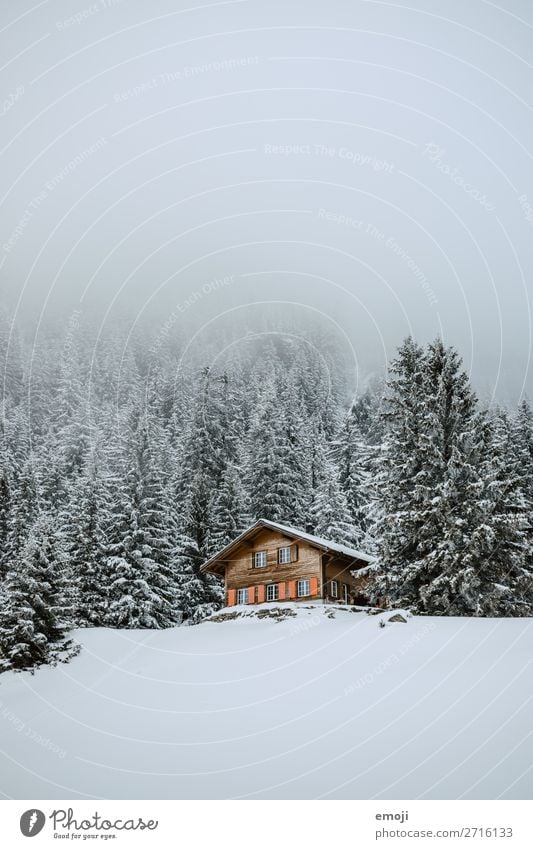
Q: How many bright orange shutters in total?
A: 6